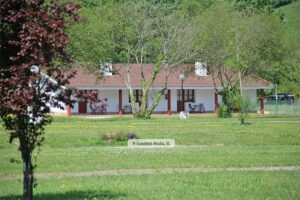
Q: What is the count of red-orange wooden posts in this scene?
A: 5